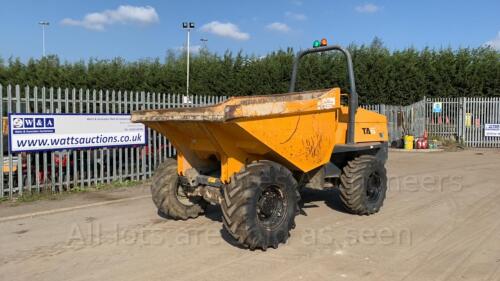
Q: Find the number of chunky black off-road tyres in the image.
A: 3